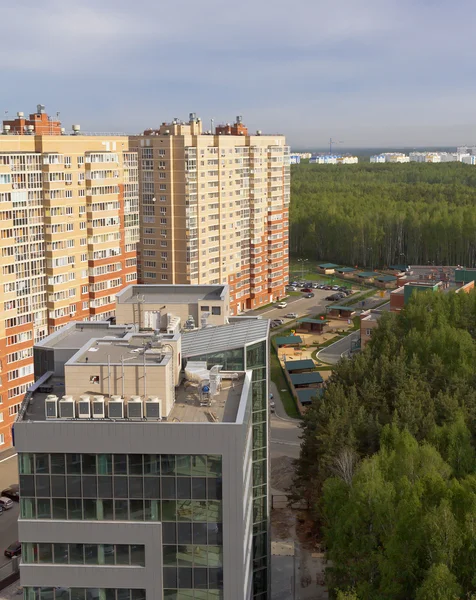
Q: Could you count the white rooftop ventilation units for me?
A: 7